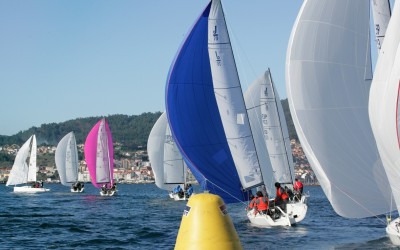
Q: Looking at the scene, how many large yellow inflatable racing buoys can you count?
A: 1